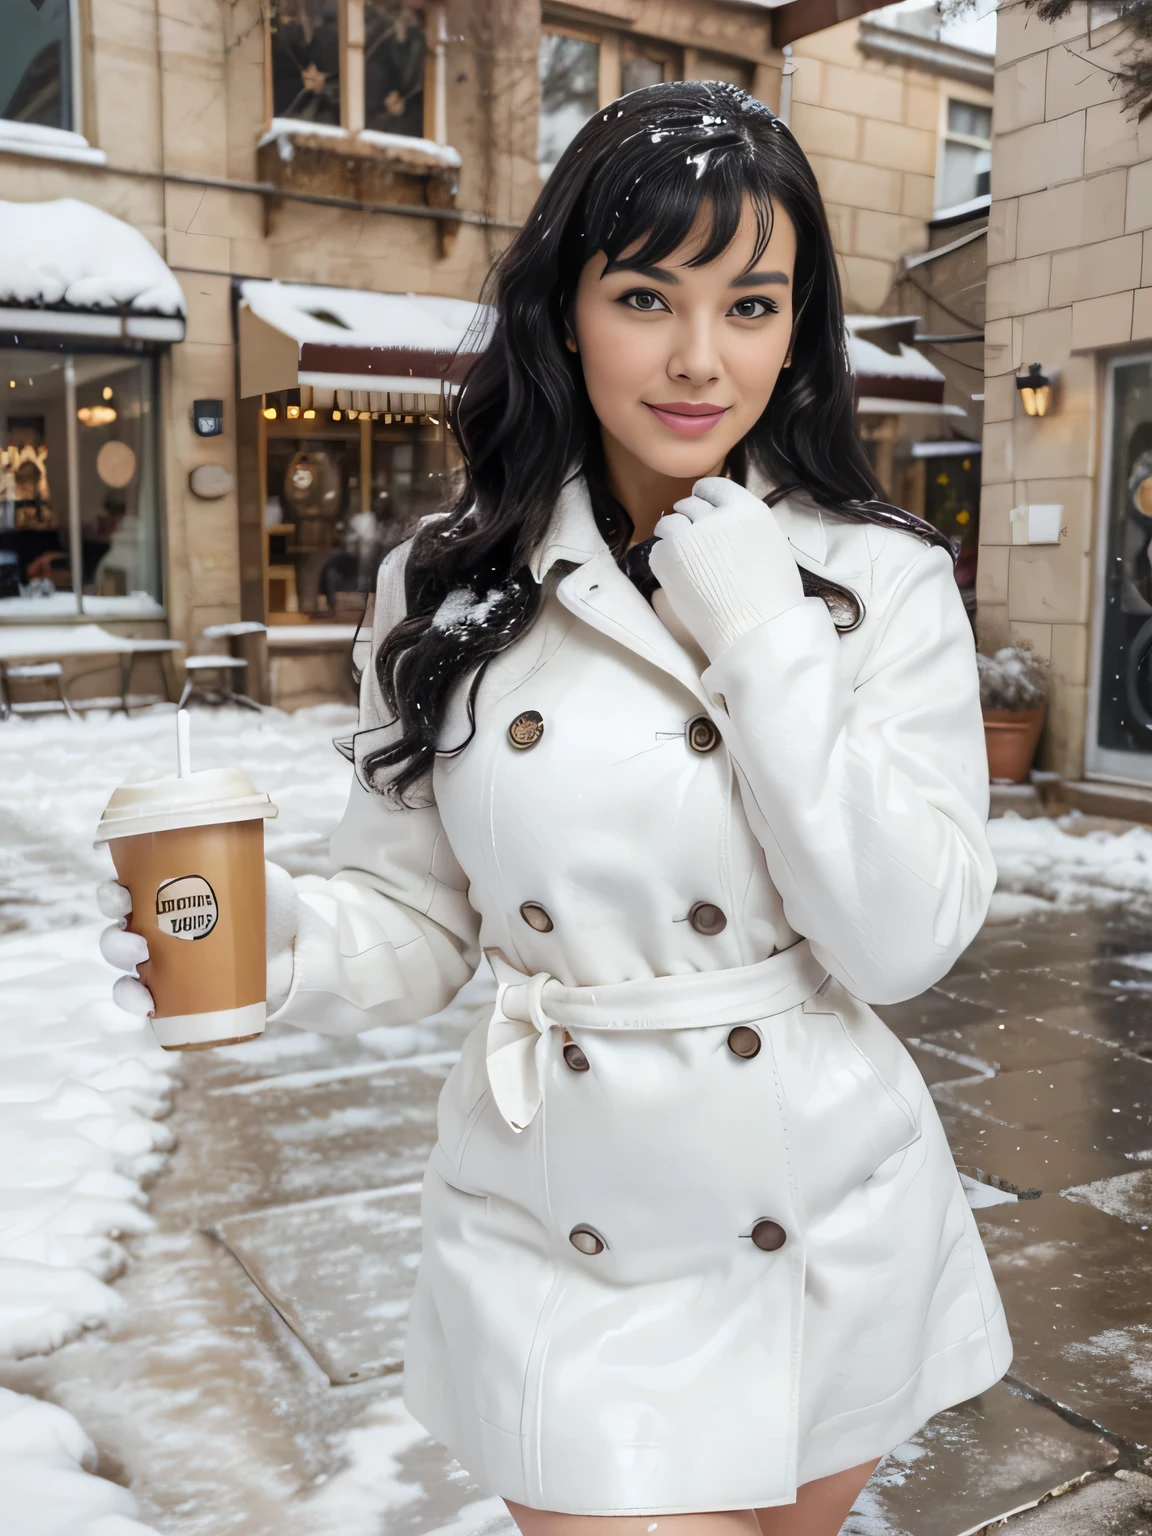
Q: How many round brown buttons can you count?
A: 8